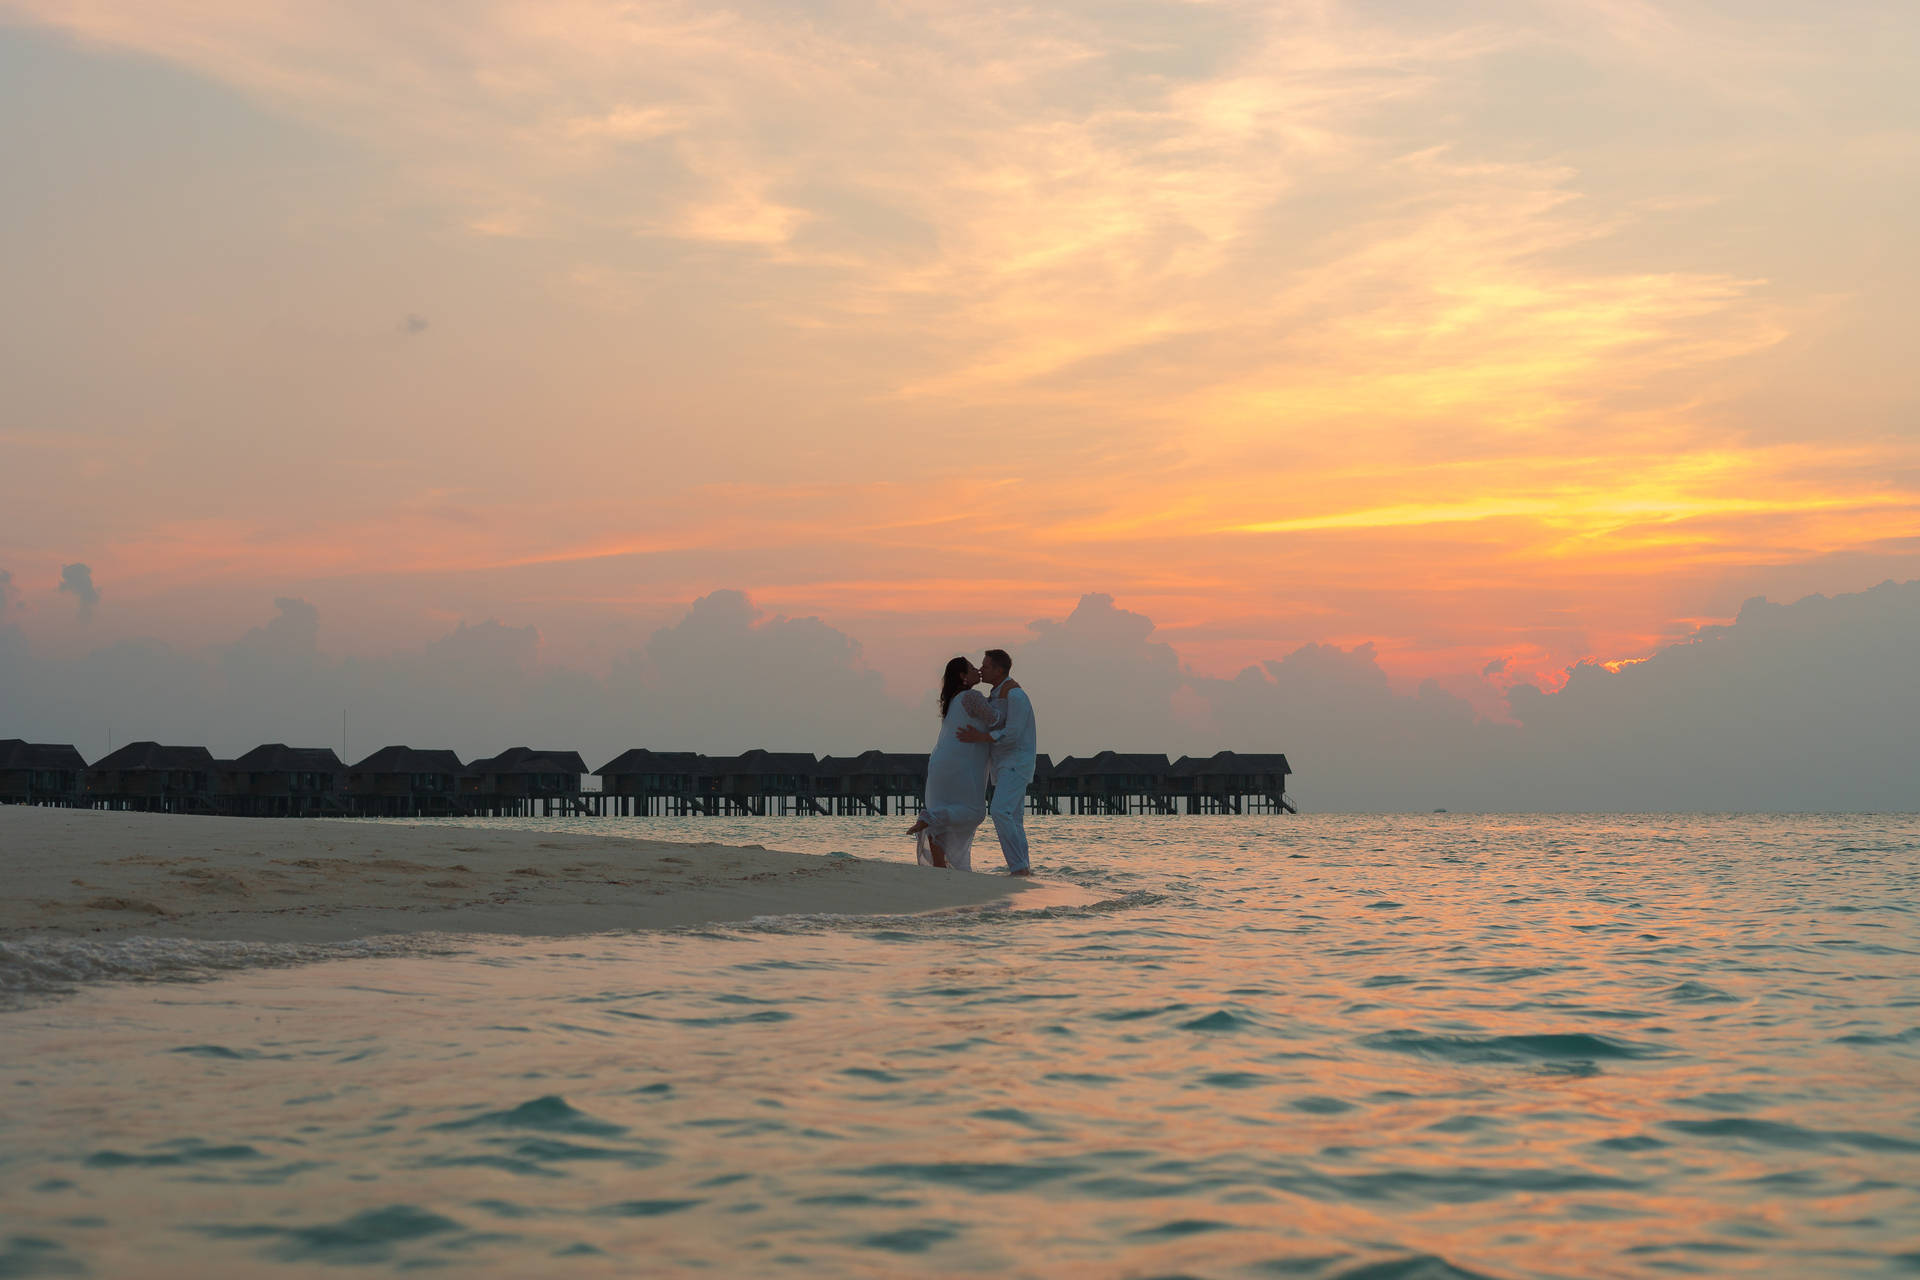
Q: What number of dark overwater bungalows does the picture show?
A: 11